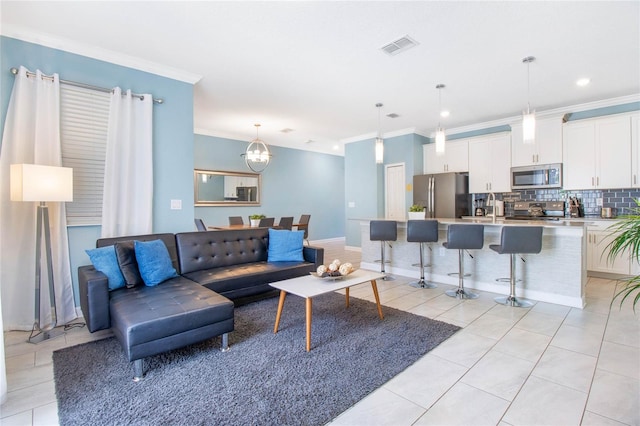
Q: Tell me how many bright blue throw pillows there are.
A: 3